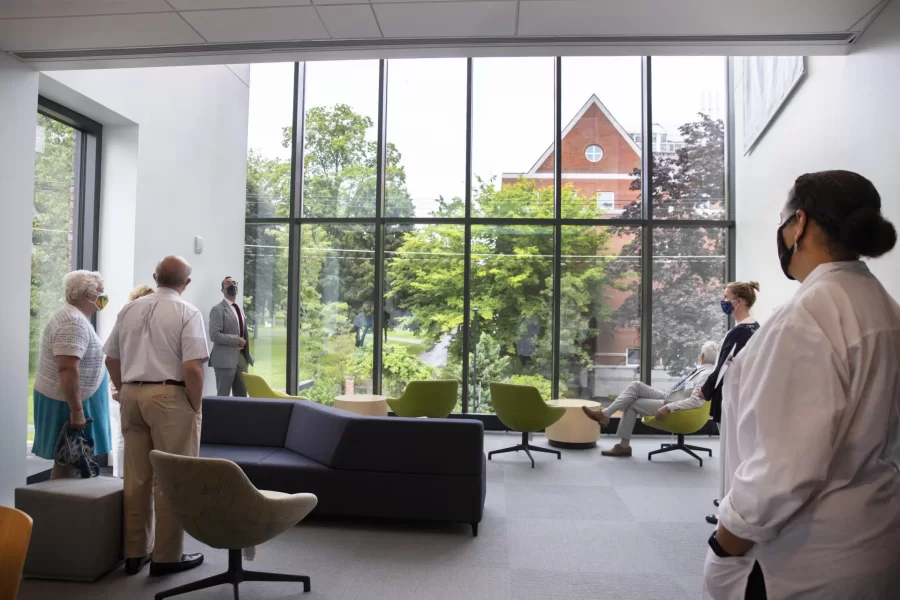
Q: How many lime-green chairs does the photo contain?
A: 4